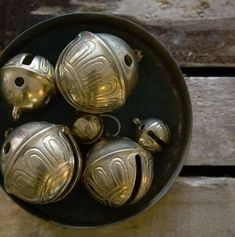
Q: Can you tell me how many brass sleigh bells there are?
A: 6